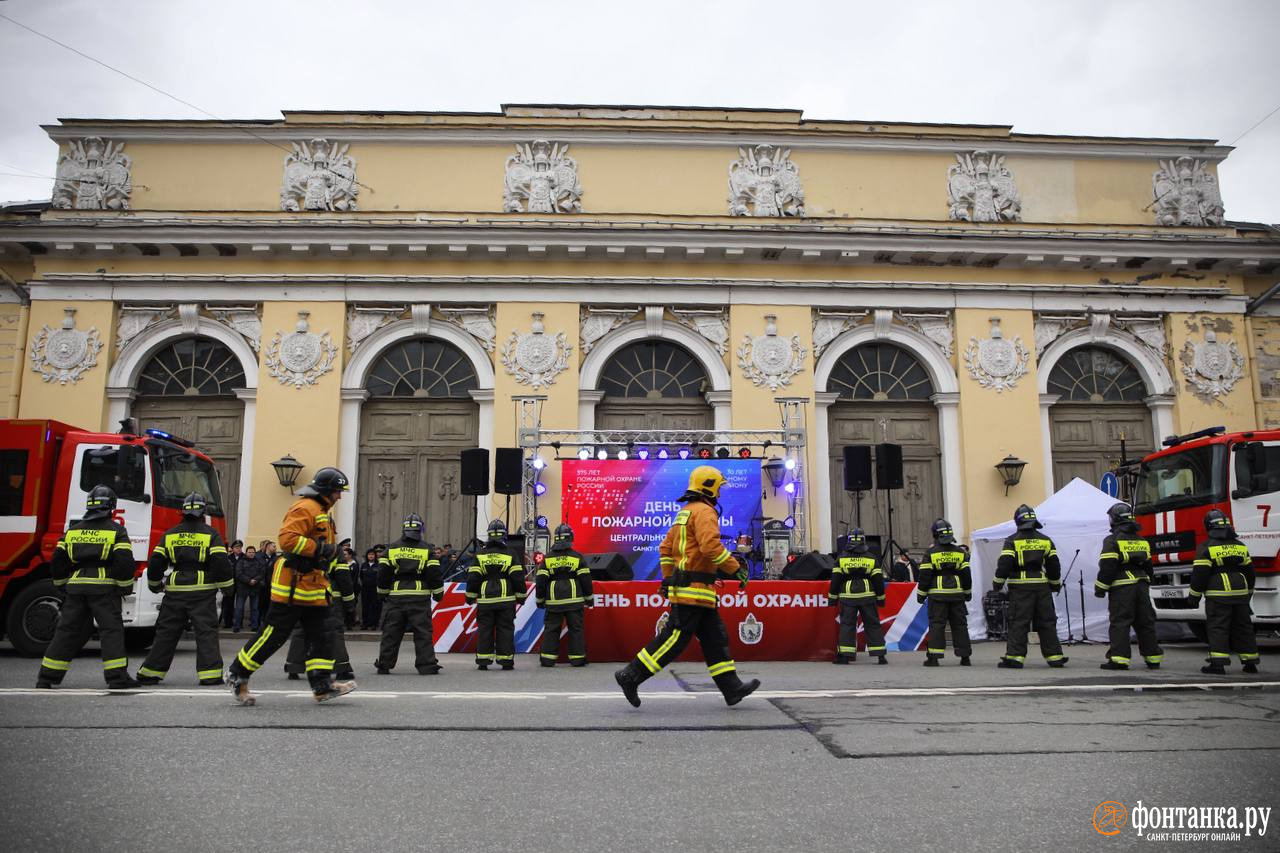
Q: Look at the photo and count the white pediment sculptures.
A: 6